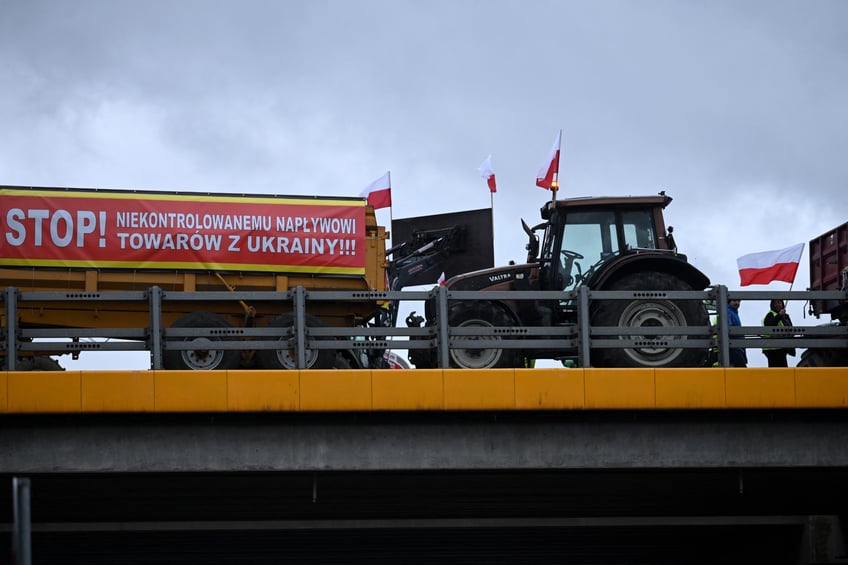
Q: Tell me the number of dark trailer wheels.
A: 2